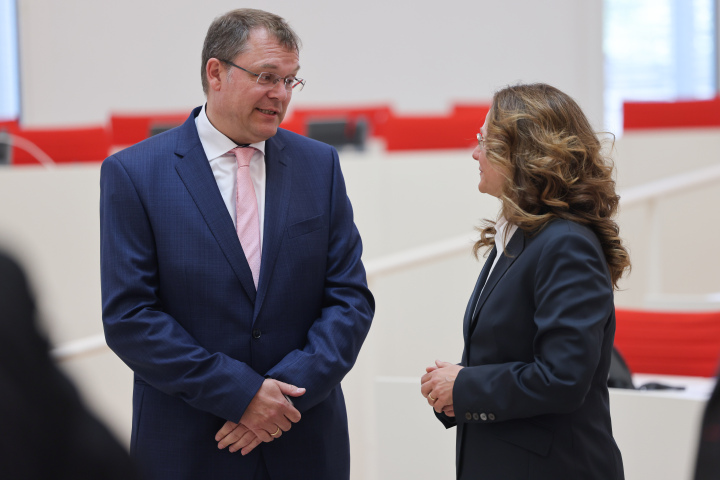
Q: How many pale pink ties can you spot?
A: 1